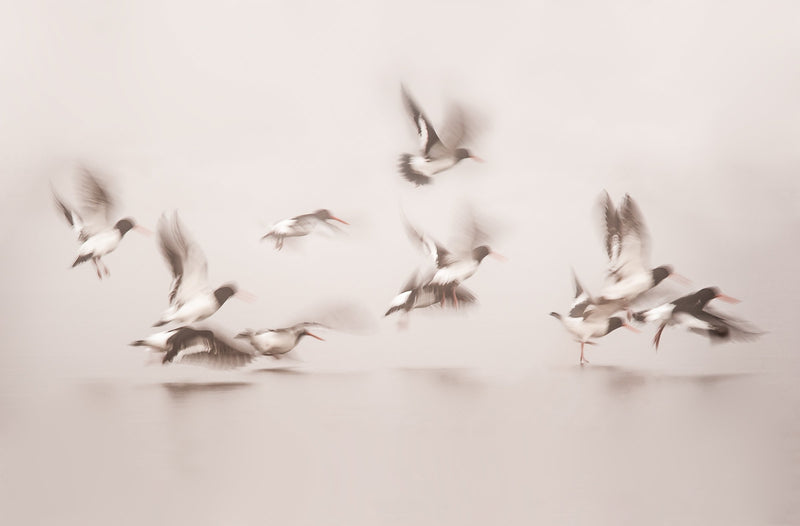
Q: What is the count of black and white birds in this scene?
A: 11